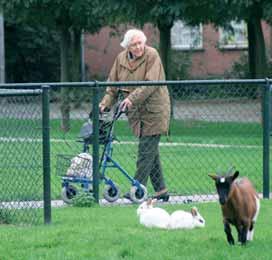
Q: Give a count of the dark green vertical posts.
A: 3